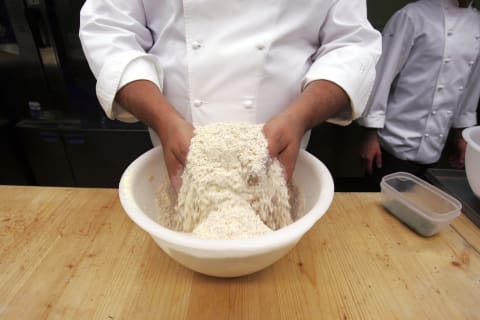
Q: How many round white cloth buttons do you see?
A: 14